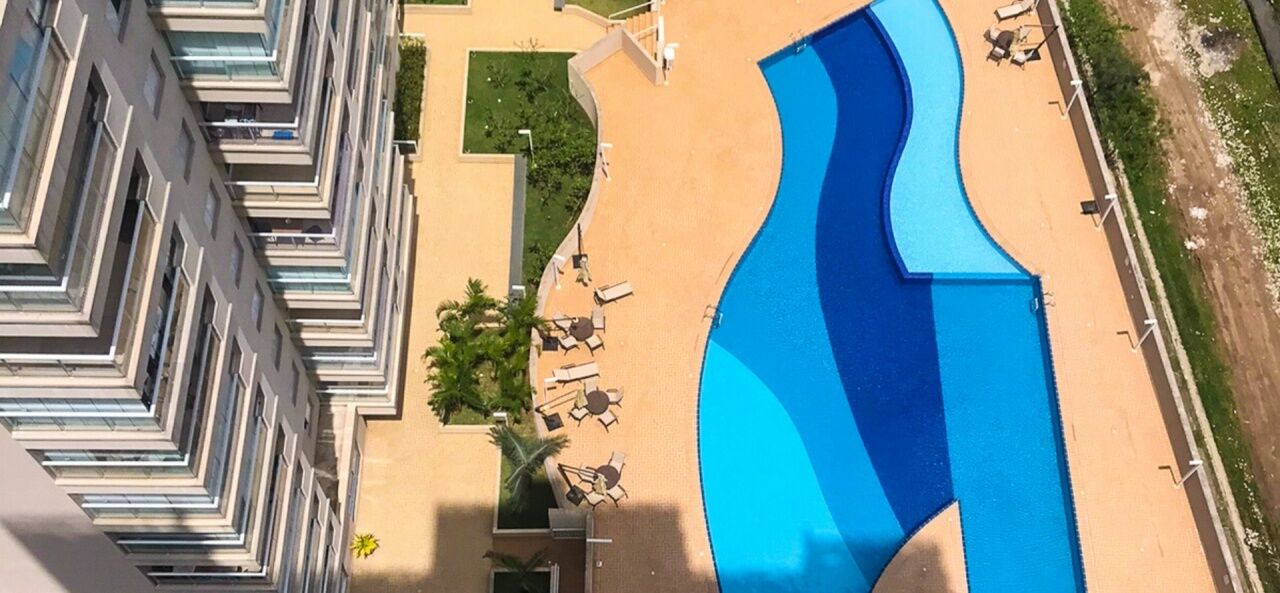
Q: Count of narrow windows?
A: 9